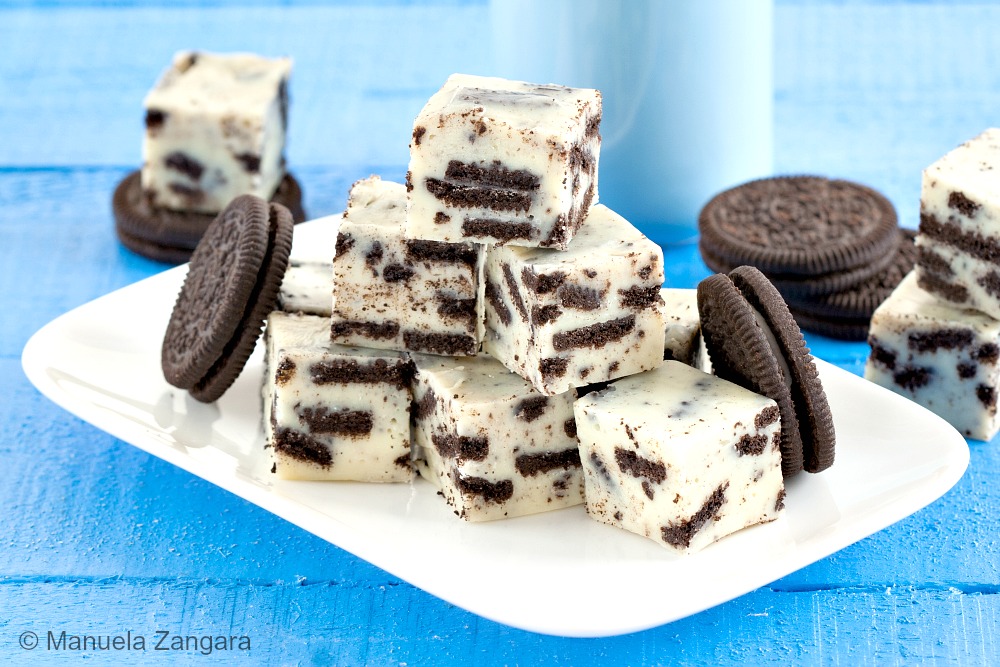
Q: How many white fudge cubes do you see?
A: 11